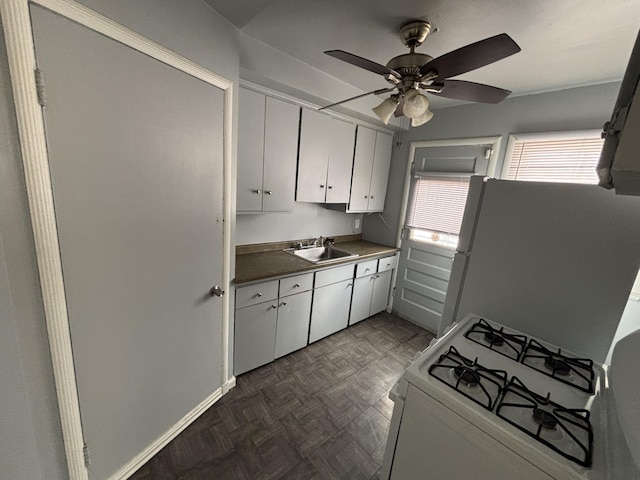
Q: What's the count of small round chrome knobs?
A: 15